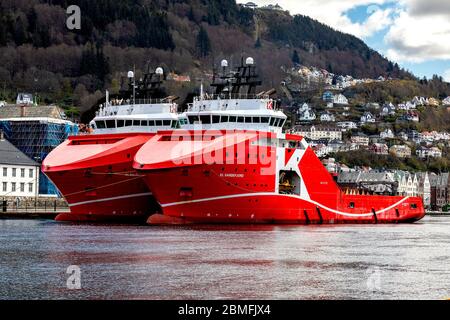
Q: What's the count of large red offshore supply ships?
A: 2